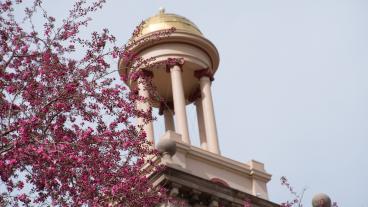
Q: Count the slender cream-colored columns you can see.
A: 5